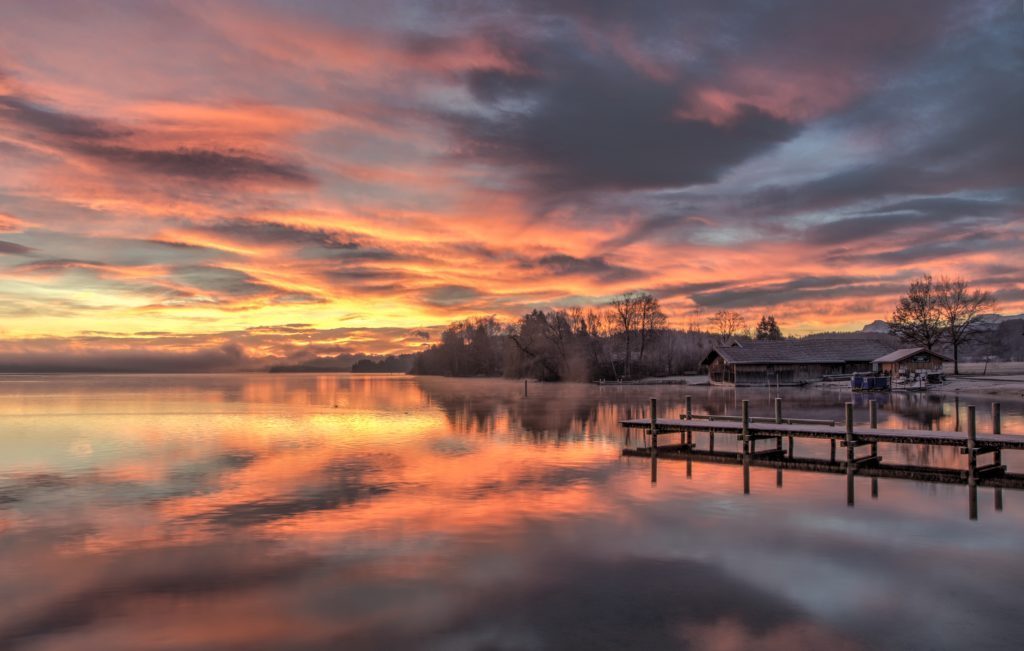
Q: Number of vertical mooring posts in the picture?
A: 8